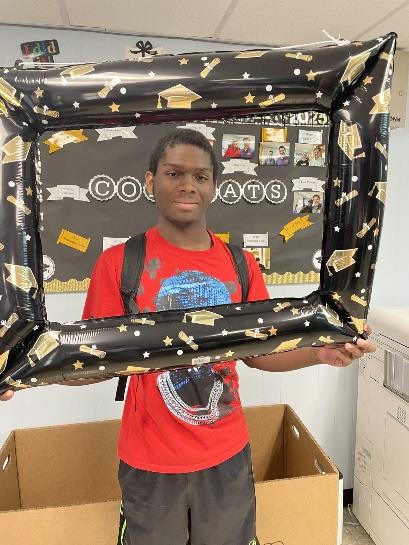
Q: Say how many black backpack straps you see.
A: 2